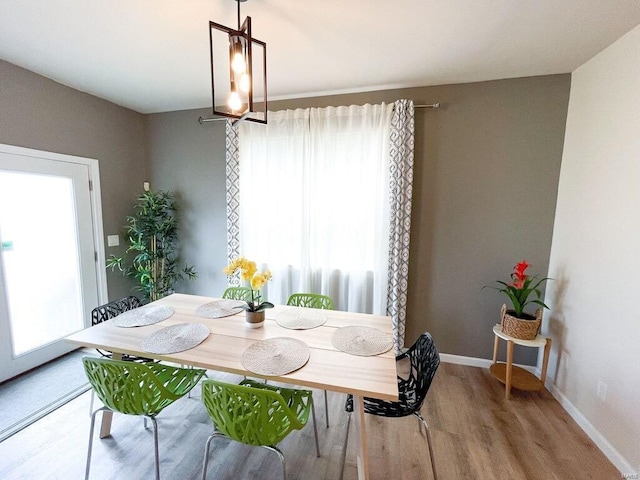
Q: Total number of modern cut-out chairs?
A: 6